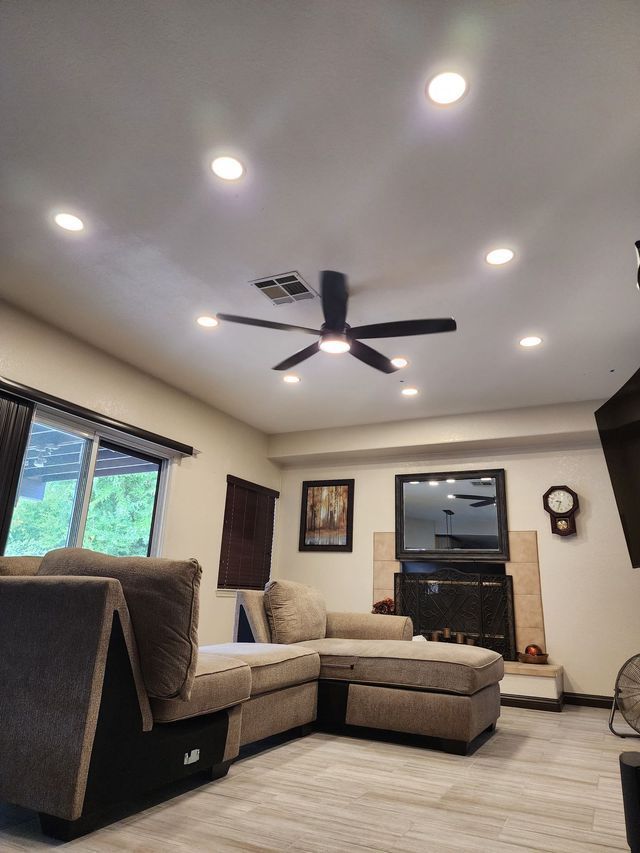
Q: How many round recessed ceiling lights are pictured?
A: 9